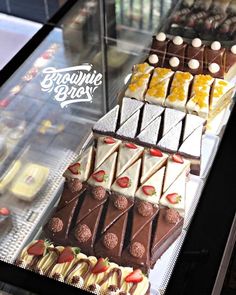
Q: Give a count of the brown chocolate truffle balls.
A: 9